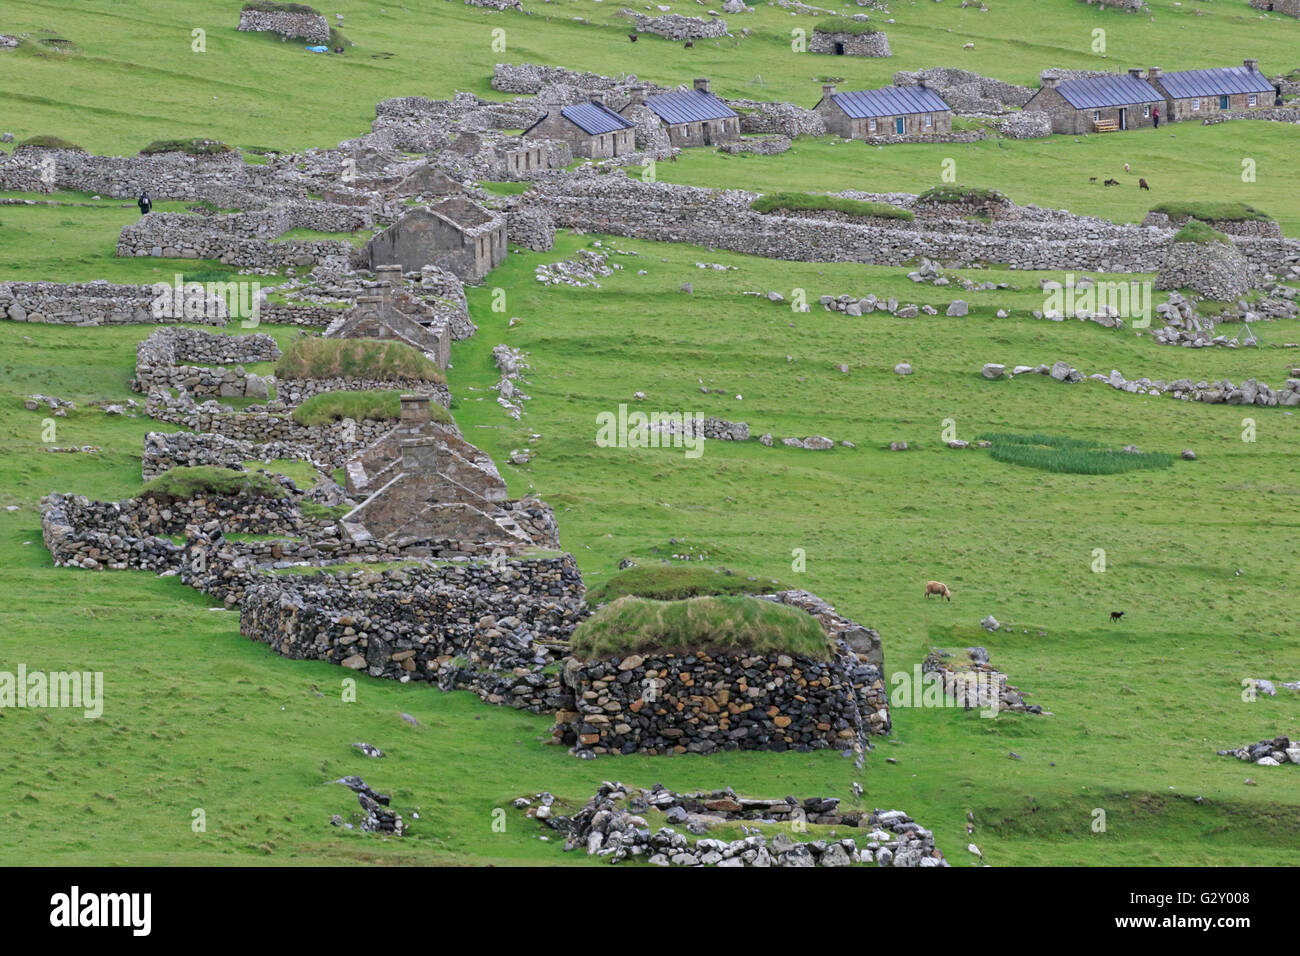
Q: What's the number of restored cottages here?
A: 5